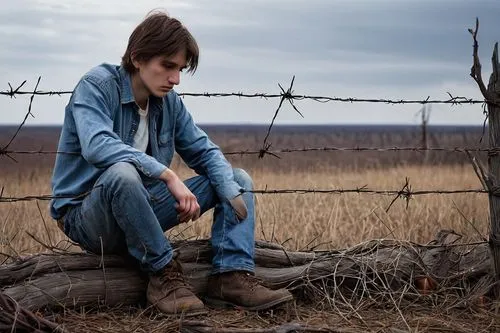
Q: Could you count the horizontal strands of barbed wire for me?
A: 3